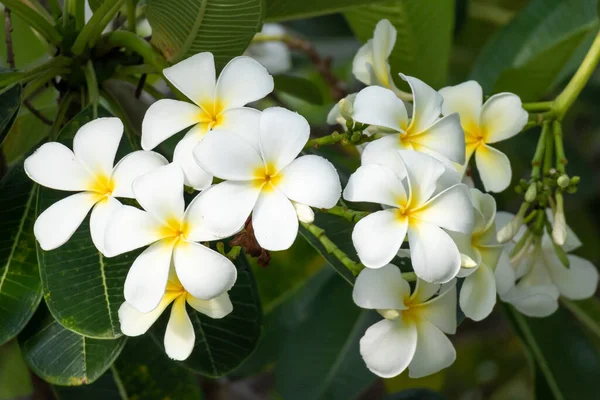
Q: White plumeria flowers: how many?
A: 12